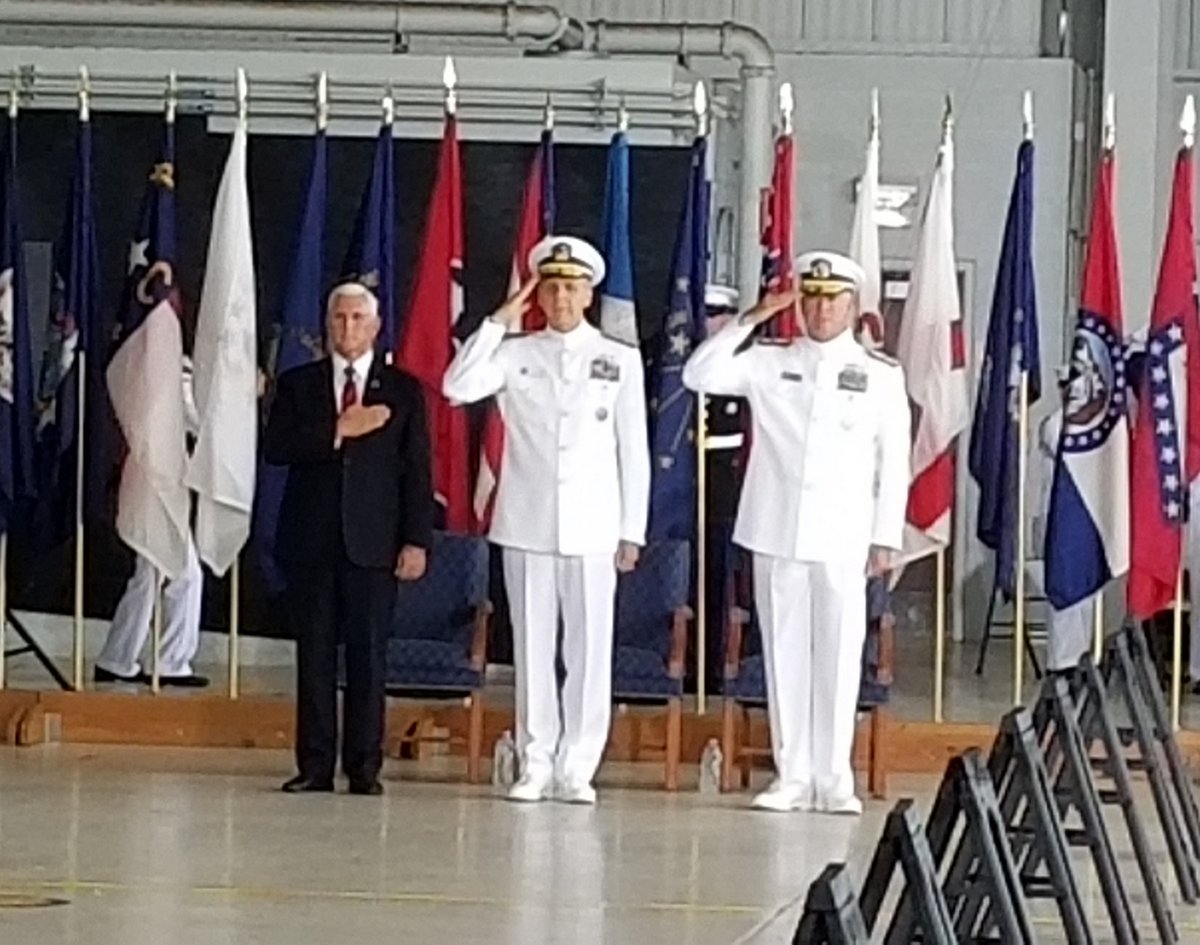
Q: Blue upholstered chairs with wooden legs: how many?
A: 3